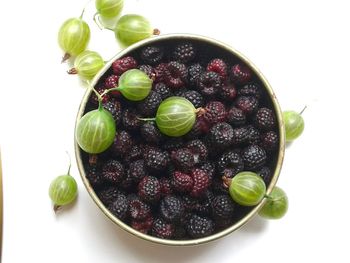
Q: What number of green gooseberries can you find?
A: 11